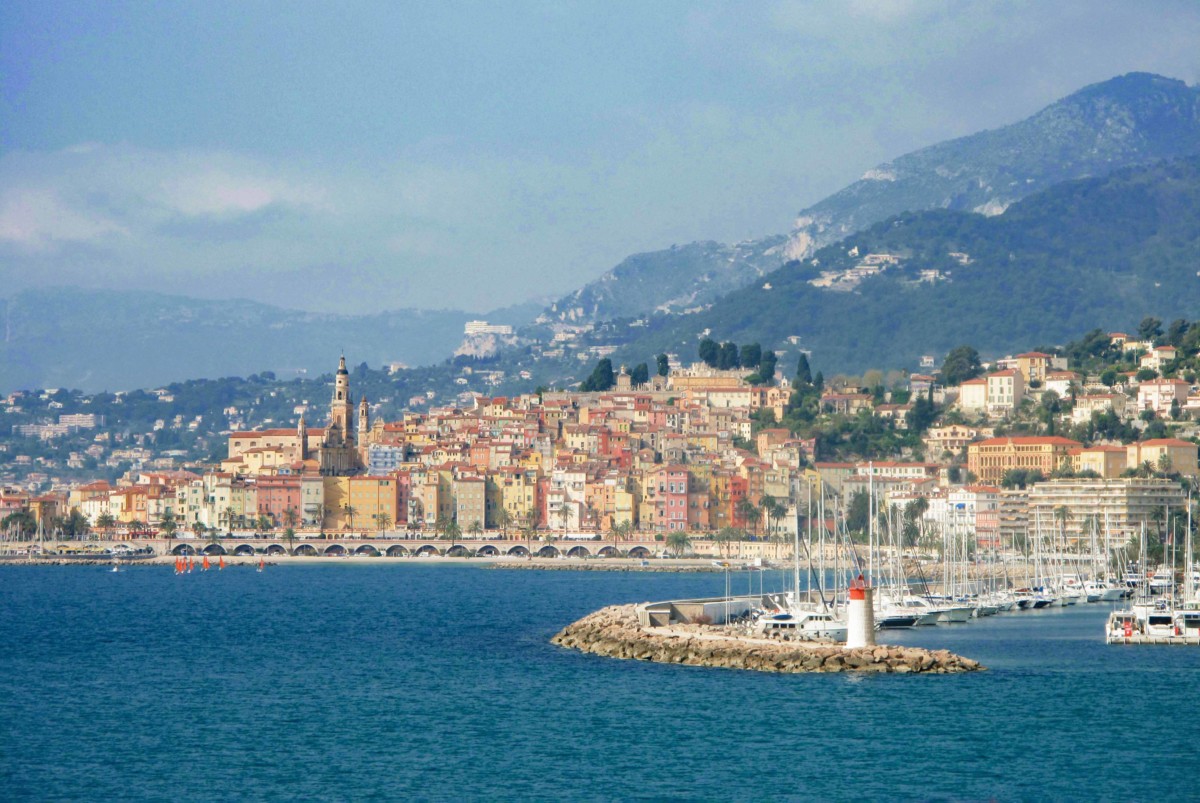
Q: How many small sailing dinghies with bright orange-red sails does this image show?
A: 8